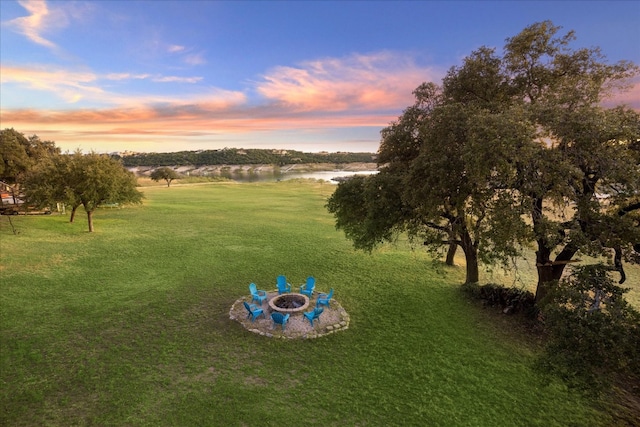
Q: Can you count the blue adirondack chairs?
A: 7